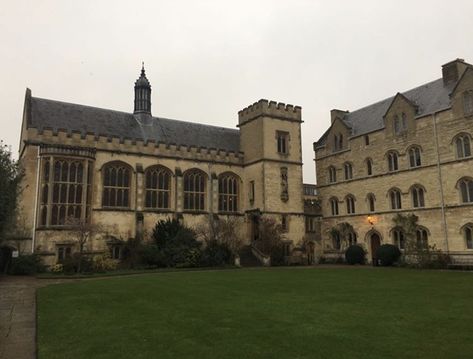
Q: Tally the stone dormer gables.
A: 3